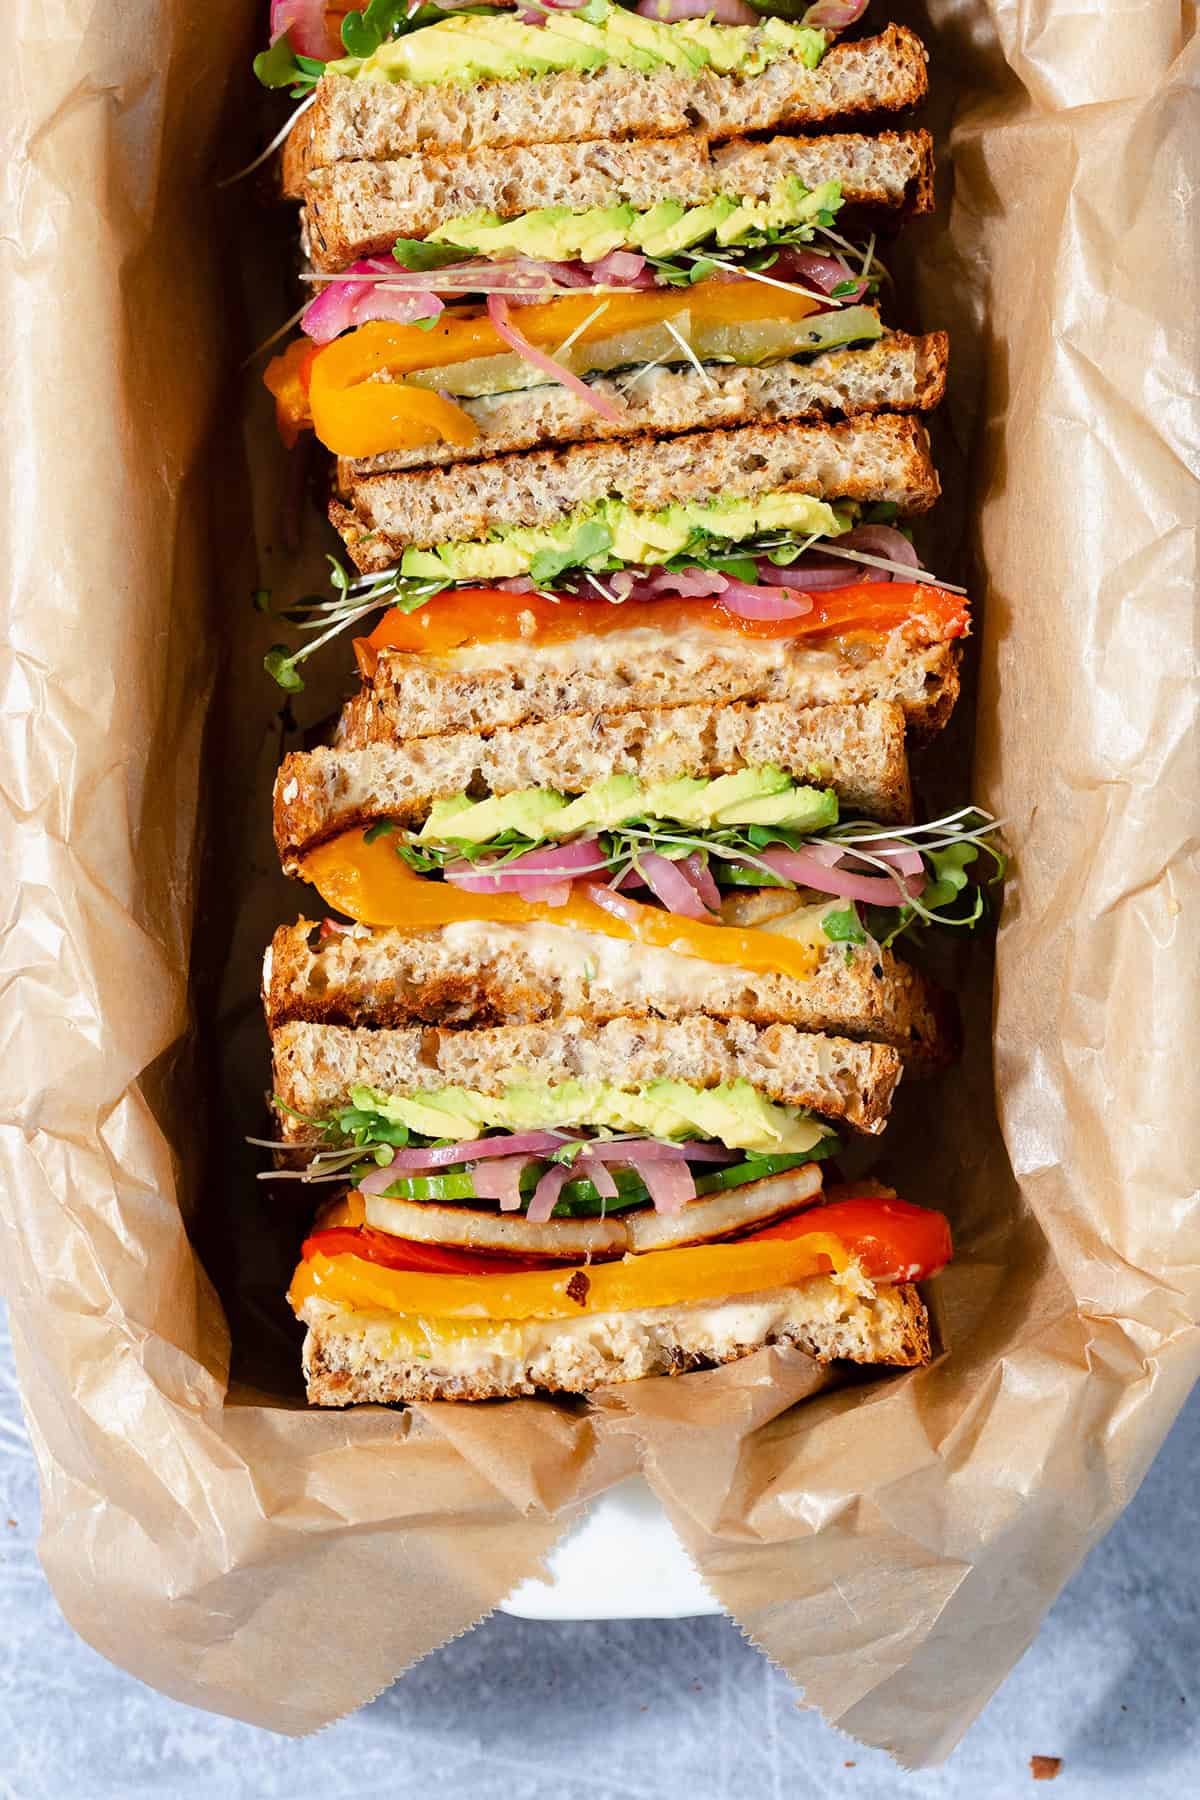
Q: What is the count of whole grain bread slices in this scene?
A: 9